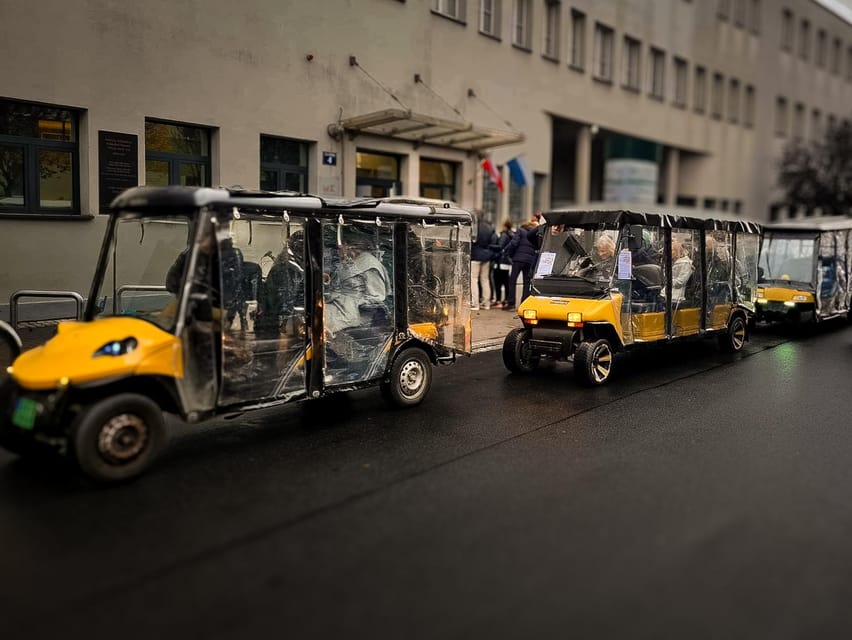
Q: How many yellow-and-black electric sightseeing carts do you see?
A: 3